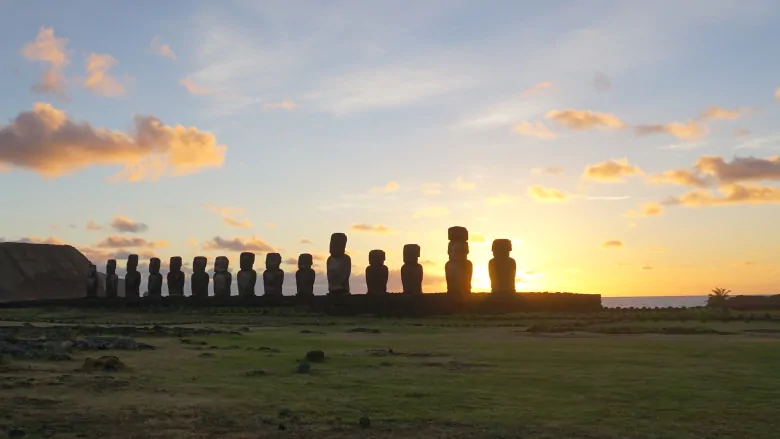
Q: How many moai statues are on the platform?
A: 15